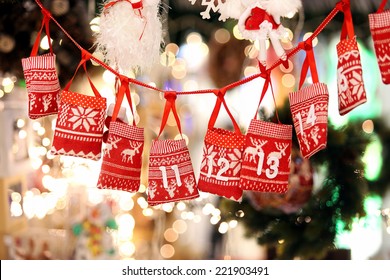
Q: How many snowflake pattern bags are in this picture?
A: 3